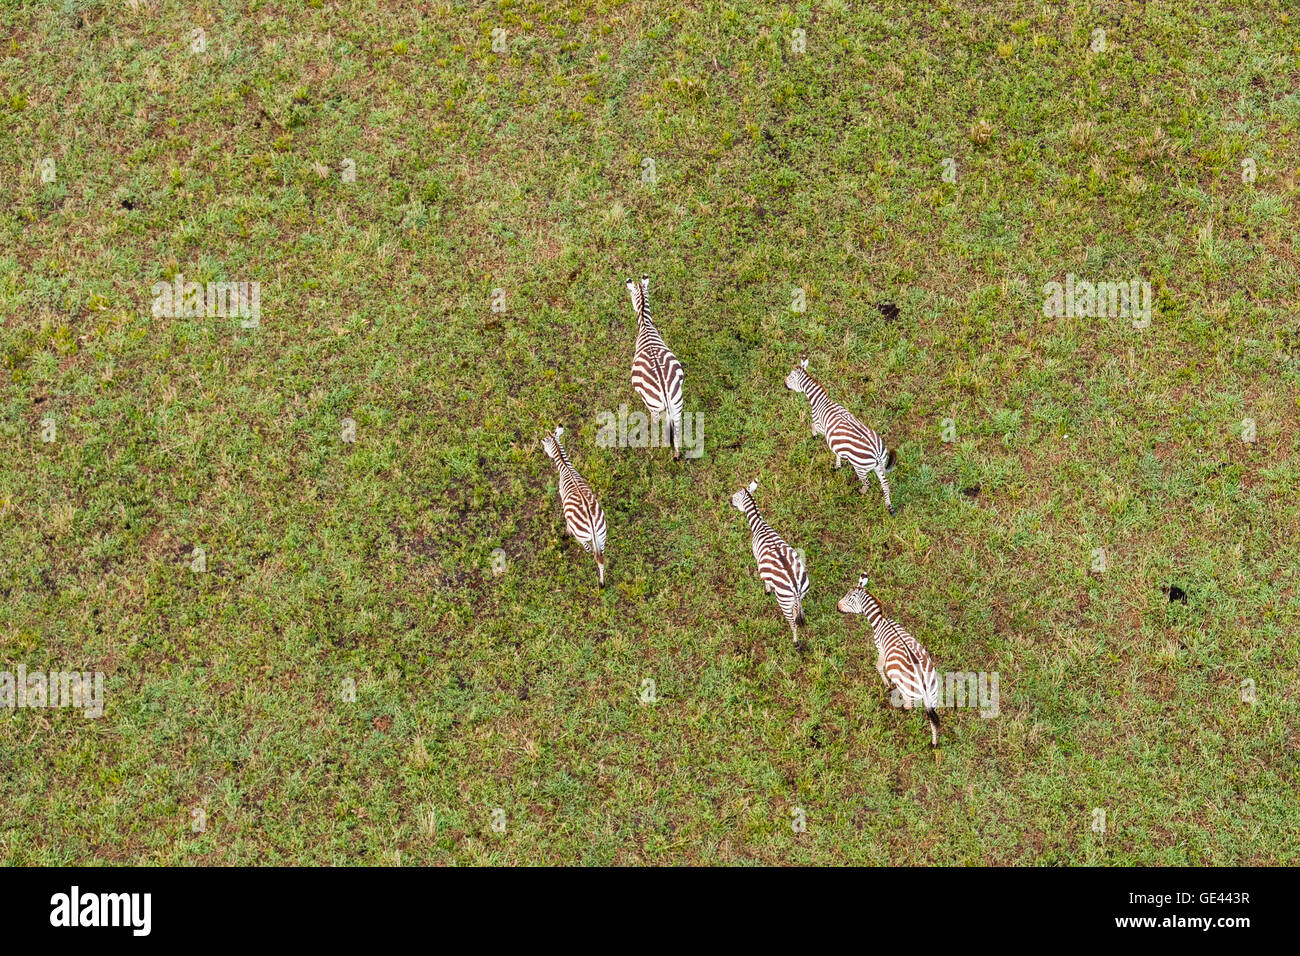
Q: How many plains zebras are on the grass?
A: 5